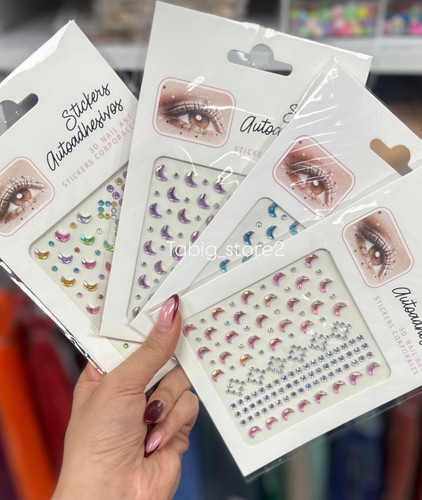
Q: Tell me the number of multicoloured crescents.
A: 11